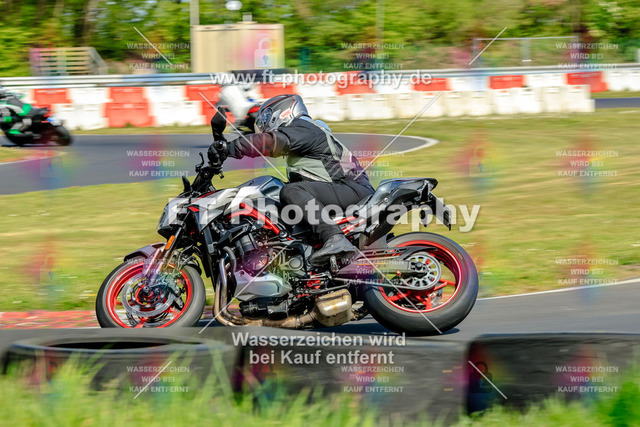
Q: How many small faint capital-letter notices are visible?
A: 12